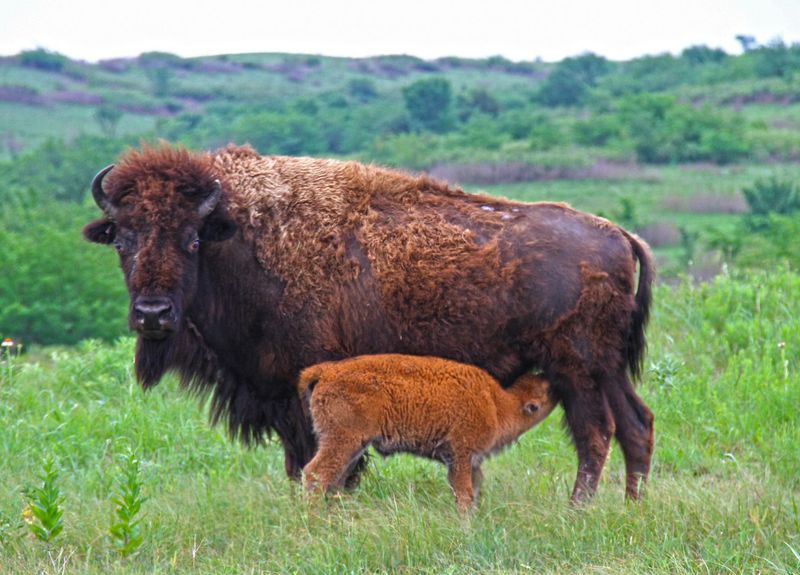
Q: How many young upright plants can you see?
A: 2